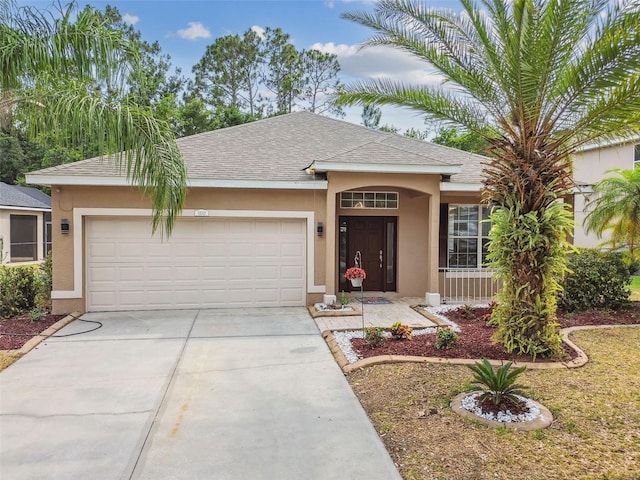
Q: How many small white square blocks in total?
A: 2